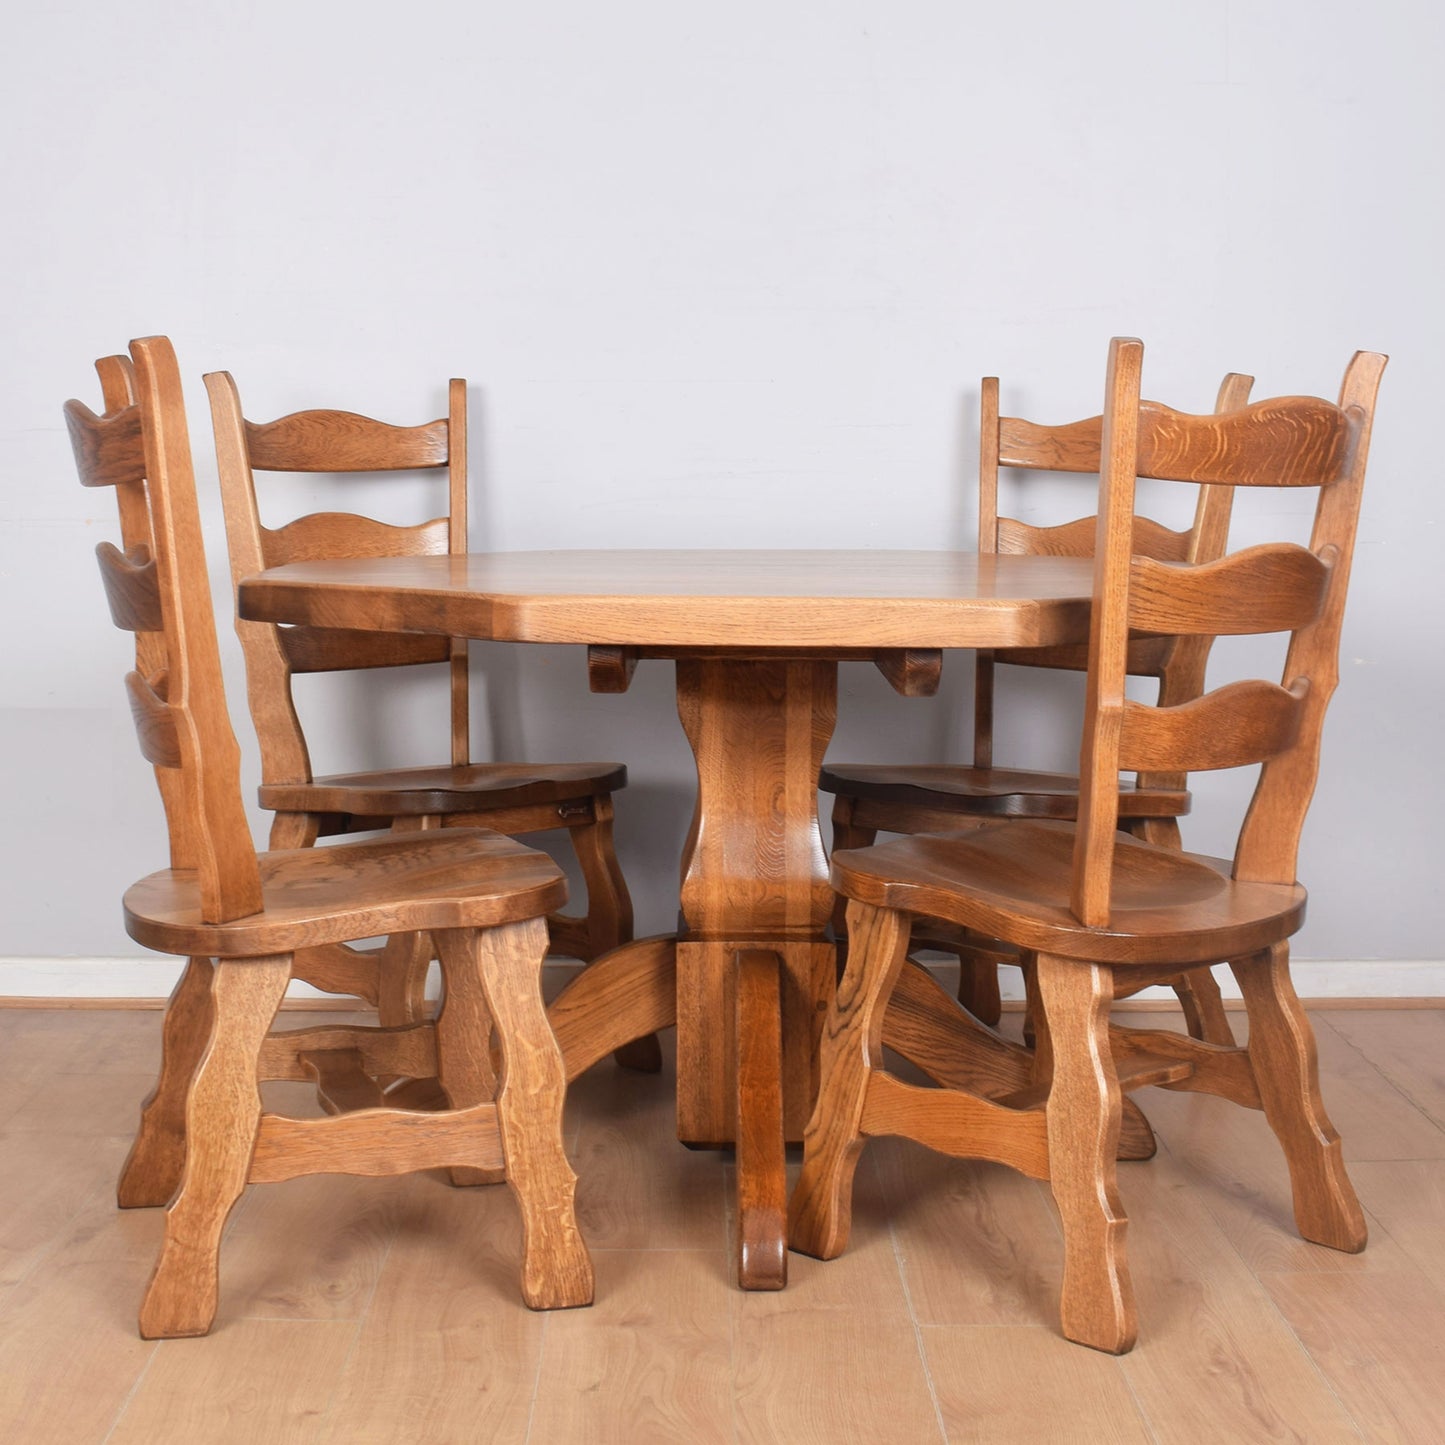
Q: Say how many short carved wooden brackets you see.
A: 2